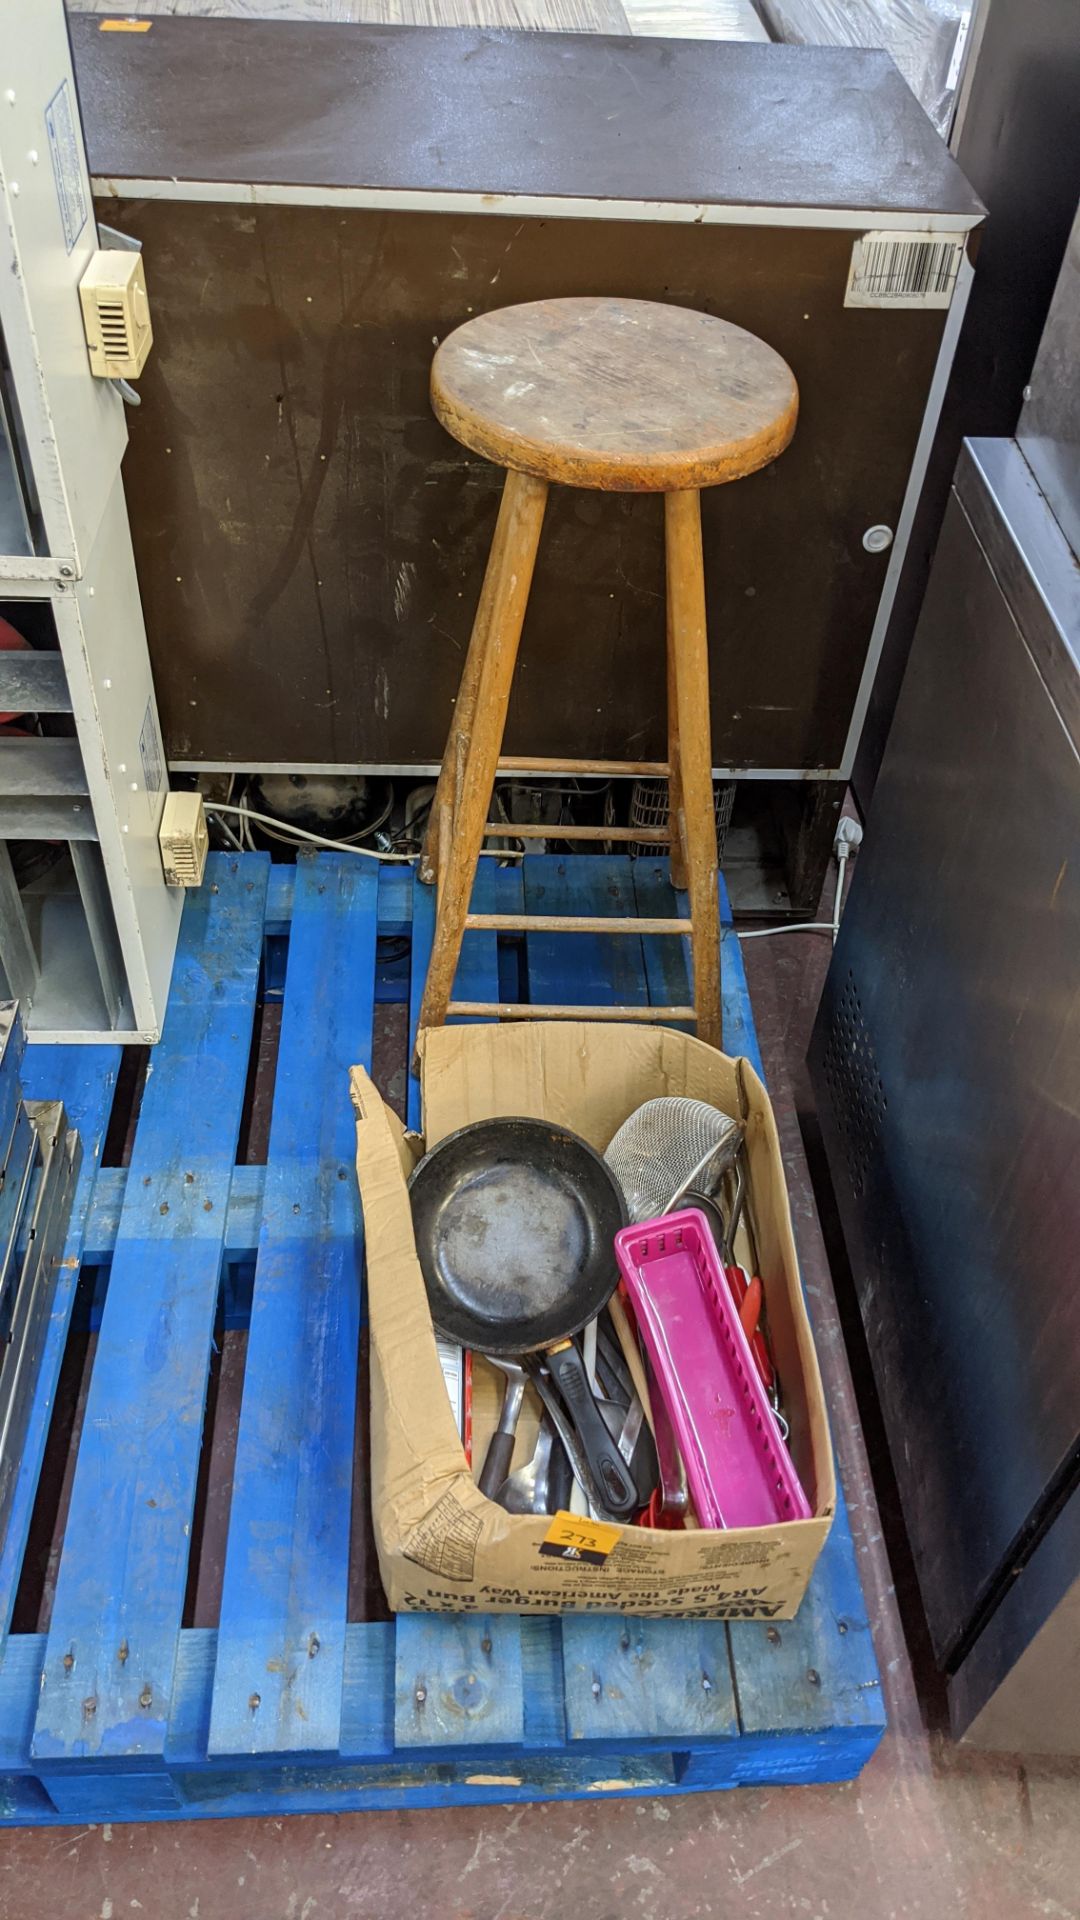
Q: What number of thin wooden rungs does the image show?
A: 4